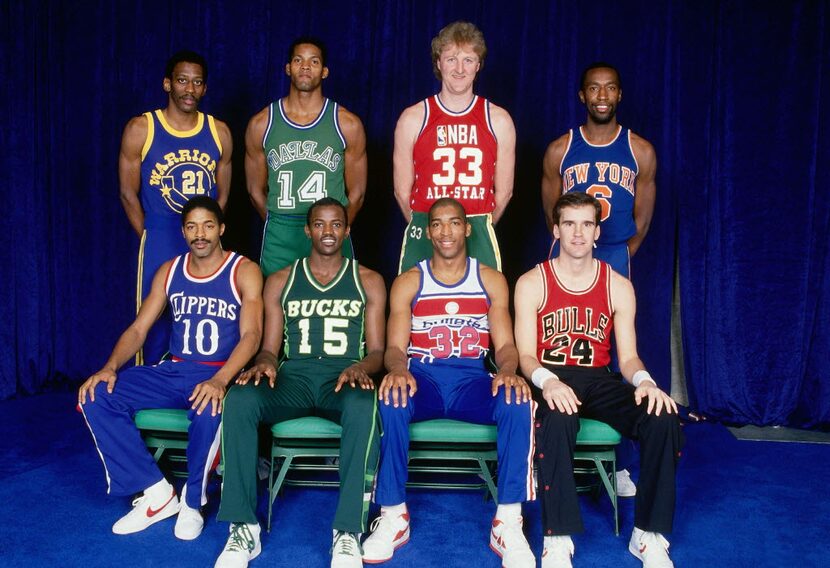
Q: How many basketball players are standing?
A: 4